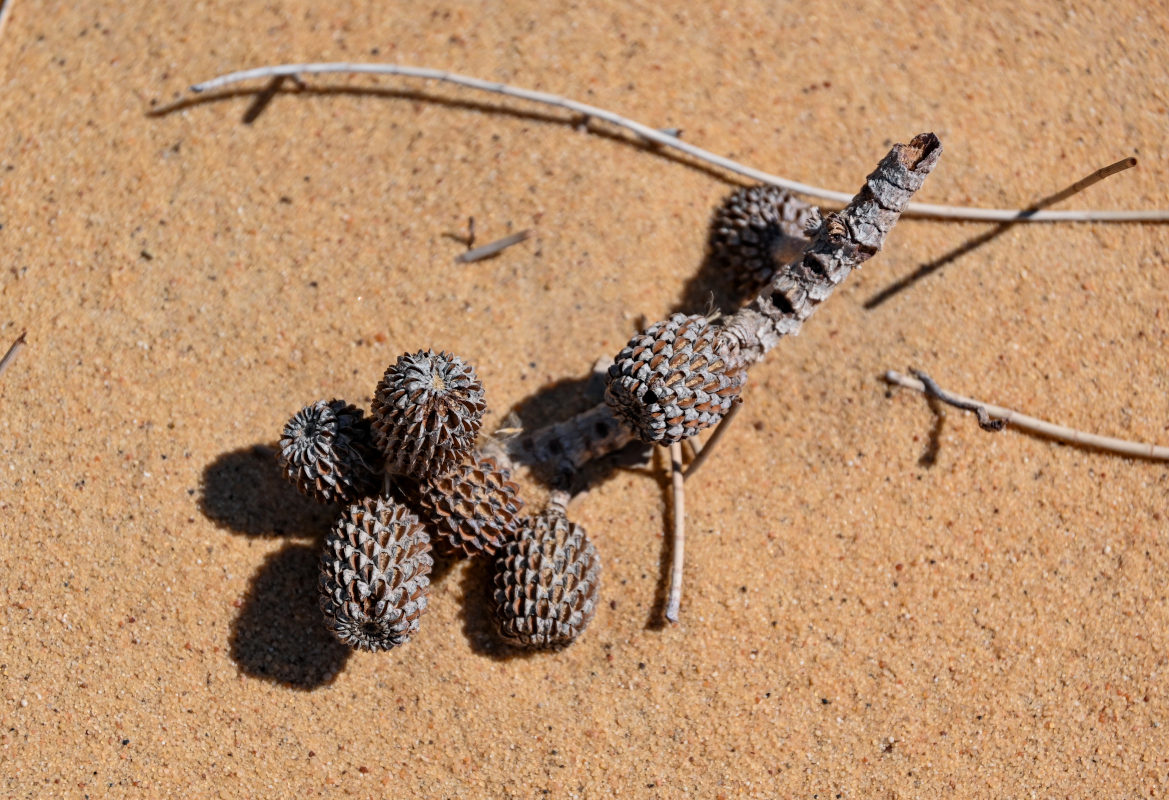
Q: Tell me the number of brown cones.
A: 7